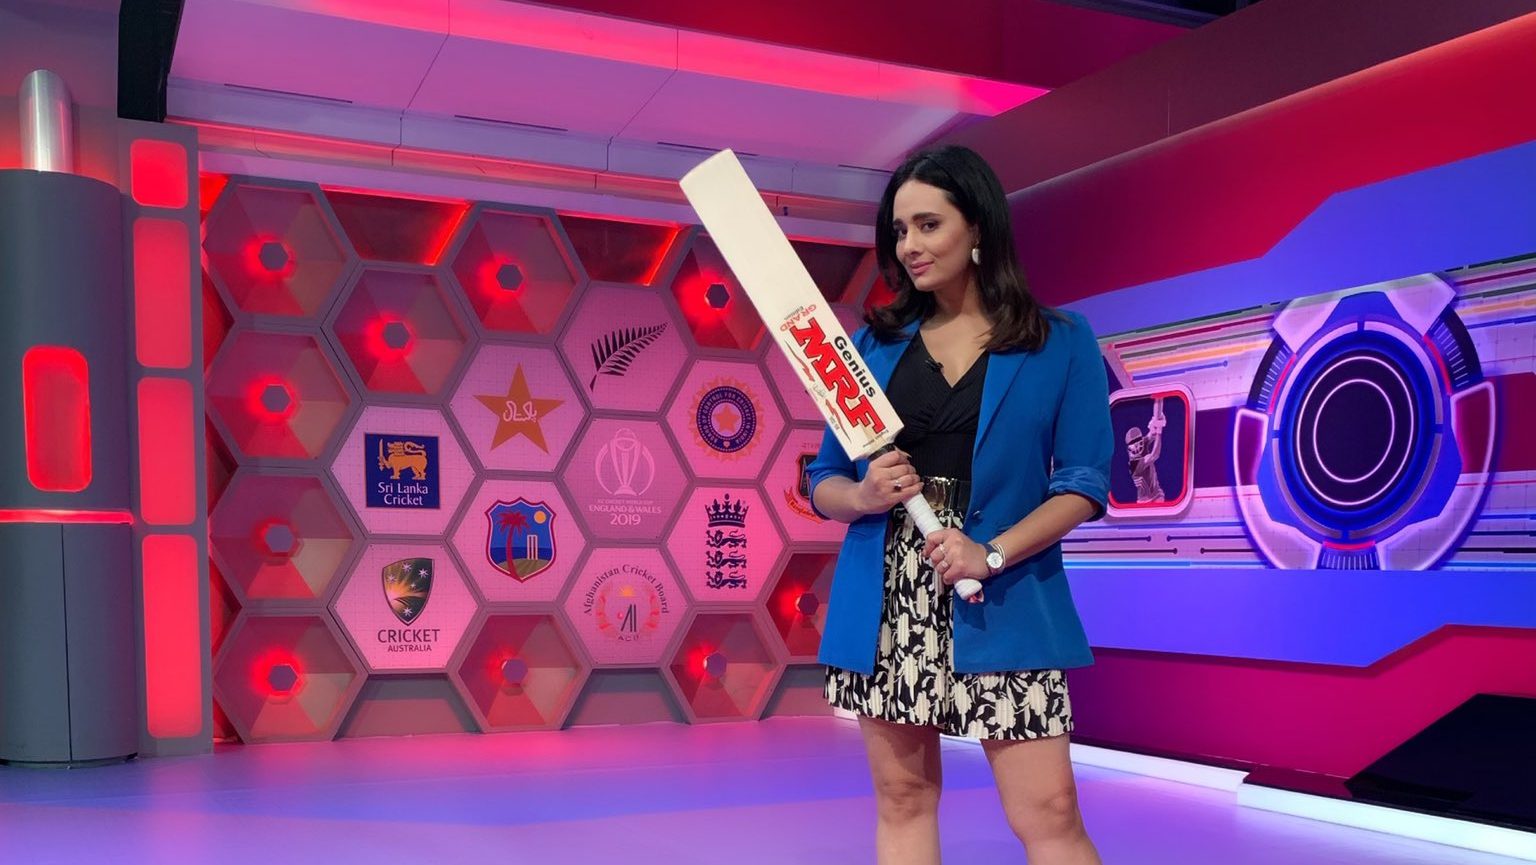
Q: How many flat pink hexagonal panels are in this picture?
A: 11